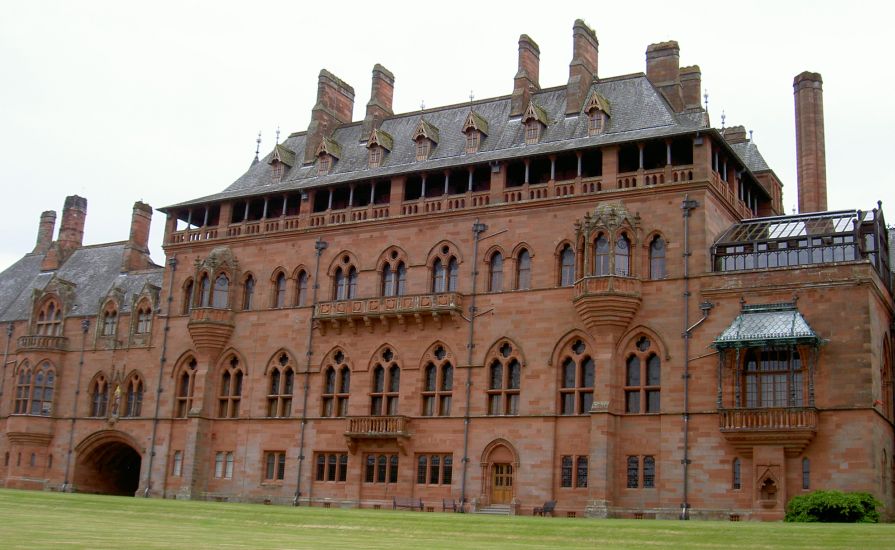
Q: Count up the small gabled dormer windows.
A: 7